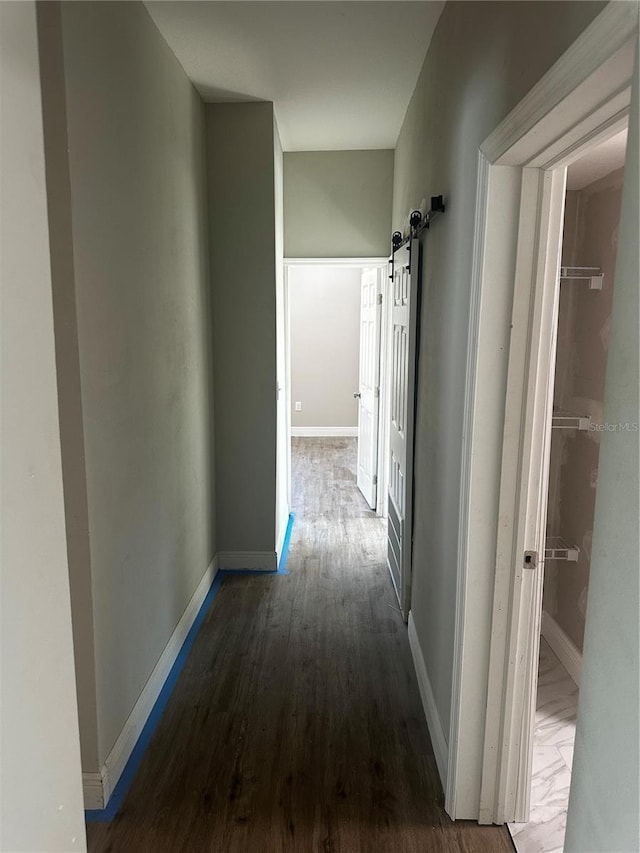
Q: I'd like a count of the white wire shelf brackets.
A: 3